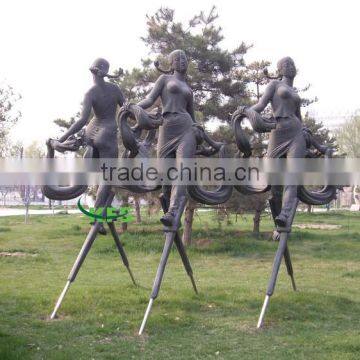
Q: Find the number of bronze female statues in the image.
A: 3